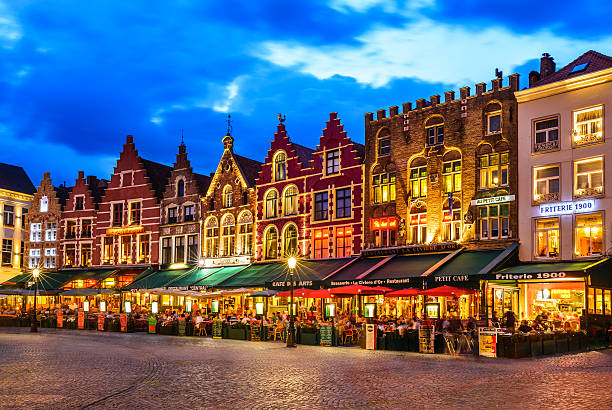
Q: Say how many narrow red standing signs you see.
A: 4